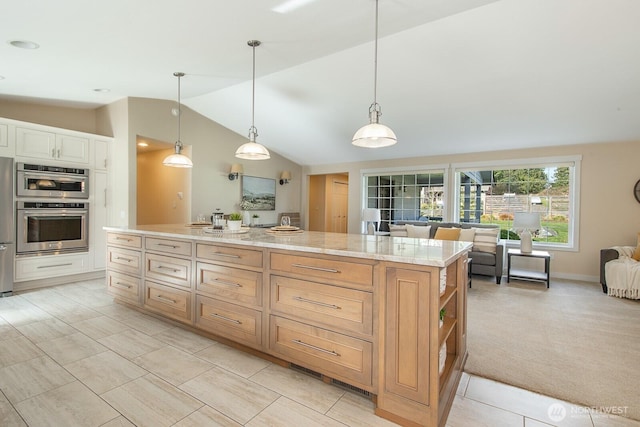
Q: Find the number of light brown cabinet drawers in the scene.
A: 12